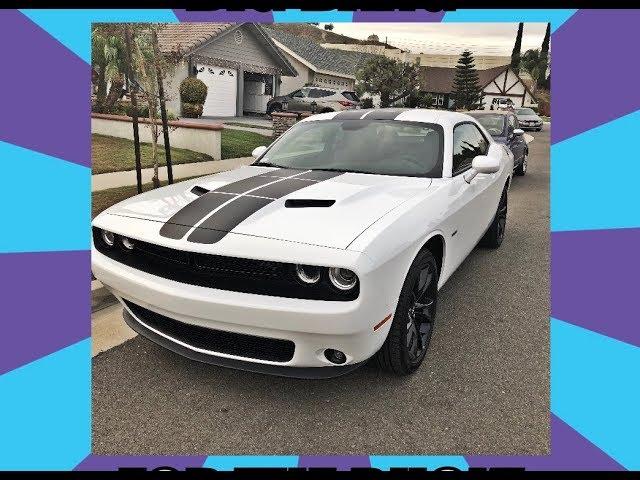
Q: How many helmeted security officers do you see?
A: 0